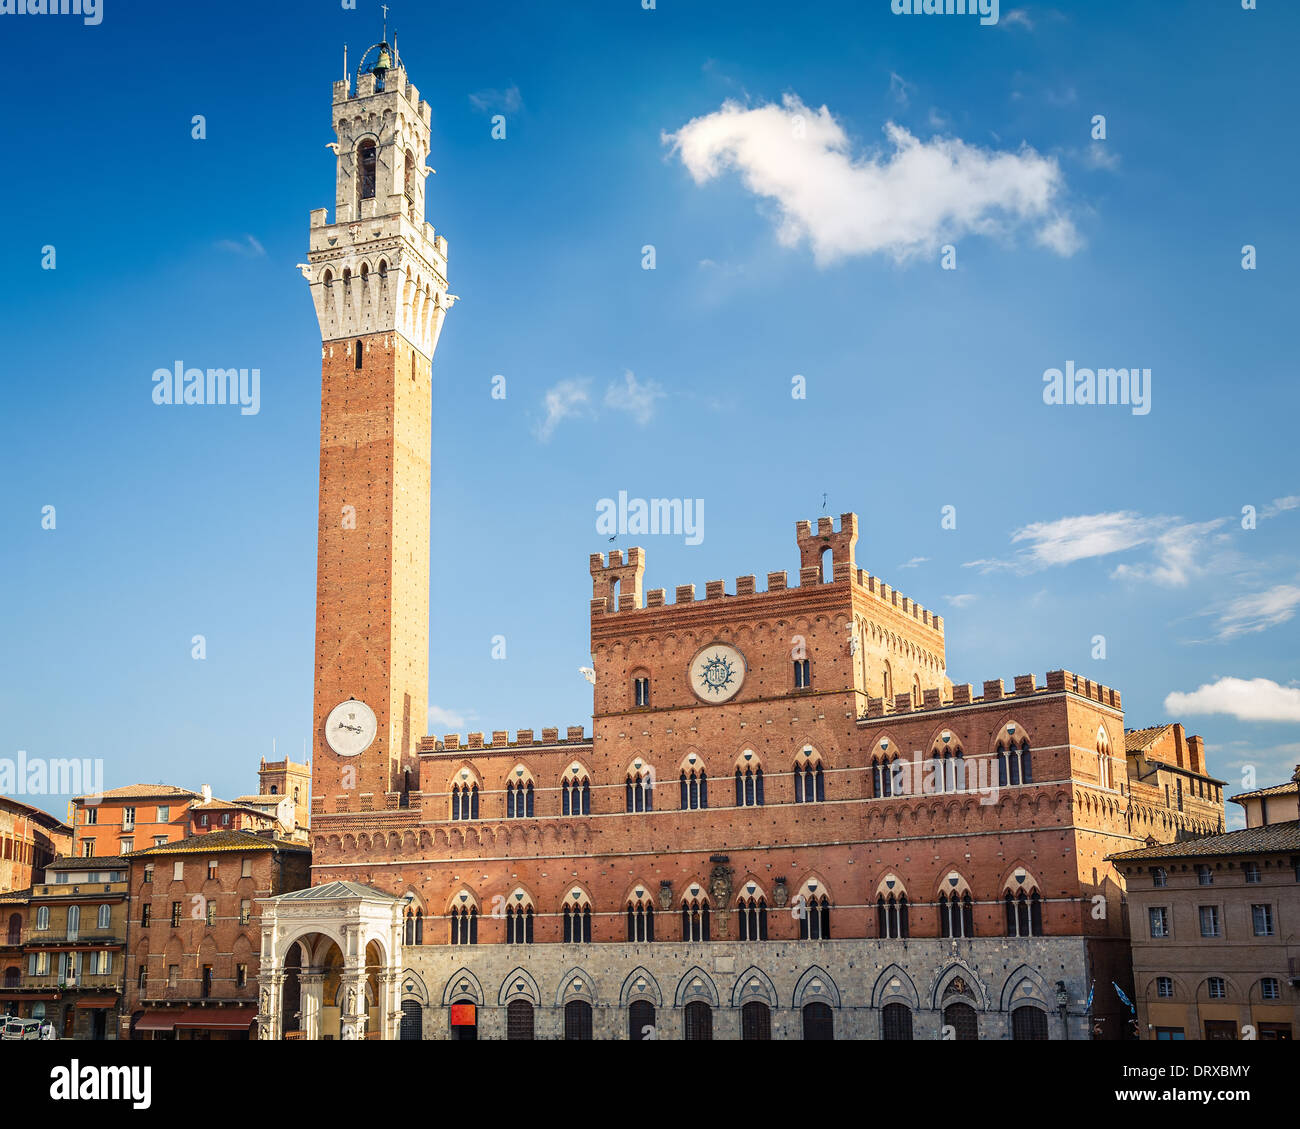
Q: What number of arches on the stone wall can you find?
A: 11